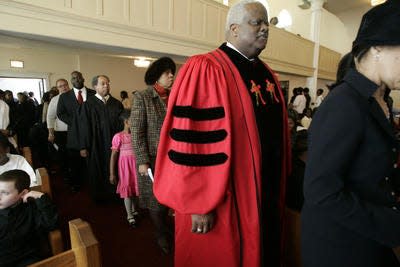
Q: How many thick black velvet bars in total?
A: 3